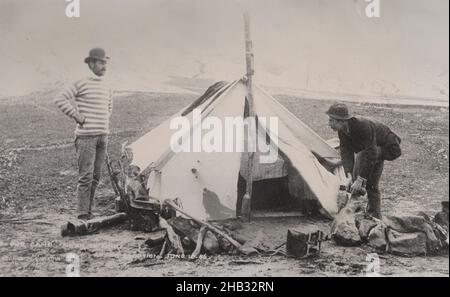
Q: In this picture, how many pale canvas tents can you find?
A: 1